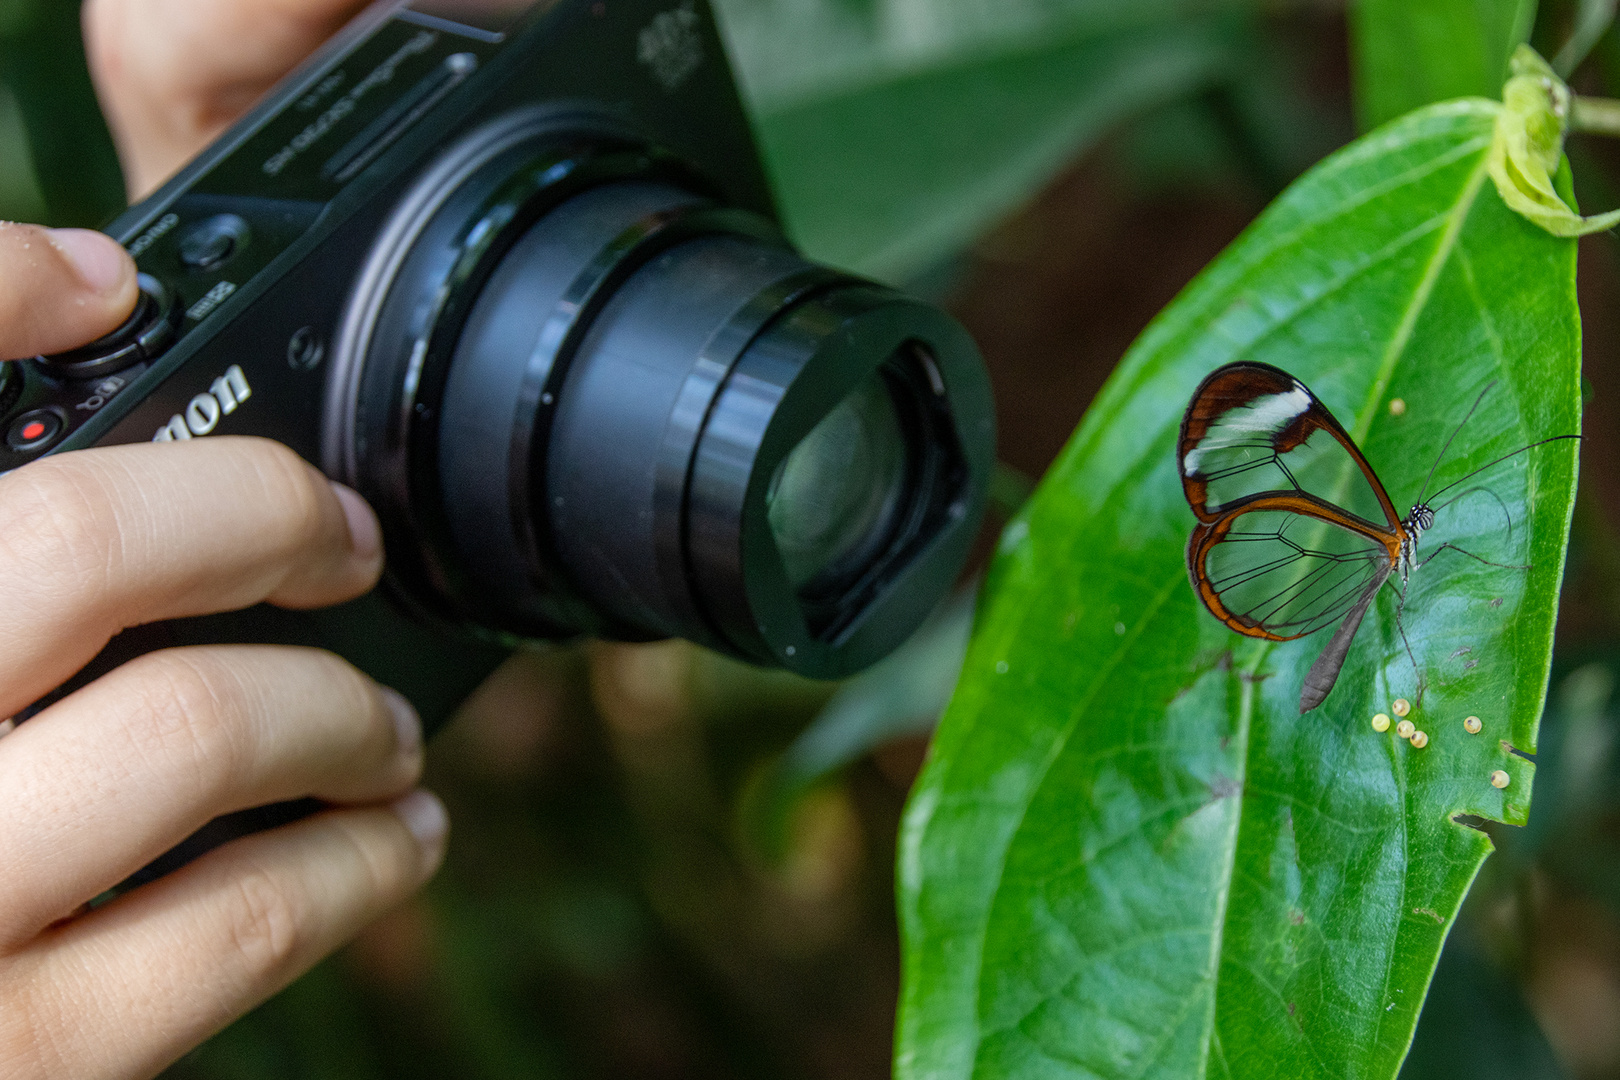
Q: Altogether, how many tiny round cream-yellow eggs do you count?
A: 7